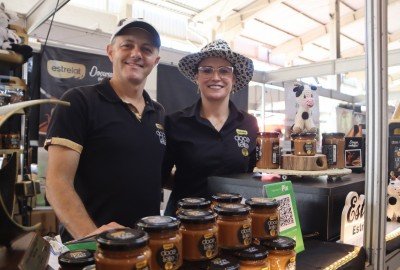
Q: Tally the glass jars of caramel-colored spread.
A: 14